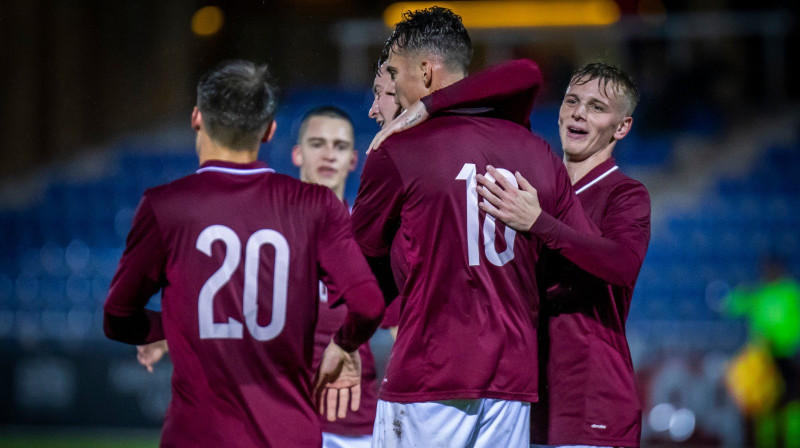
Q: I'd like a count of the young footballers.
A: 5